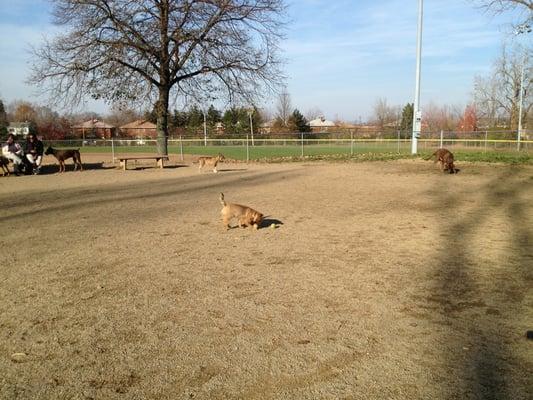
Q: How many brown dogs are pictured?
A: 4